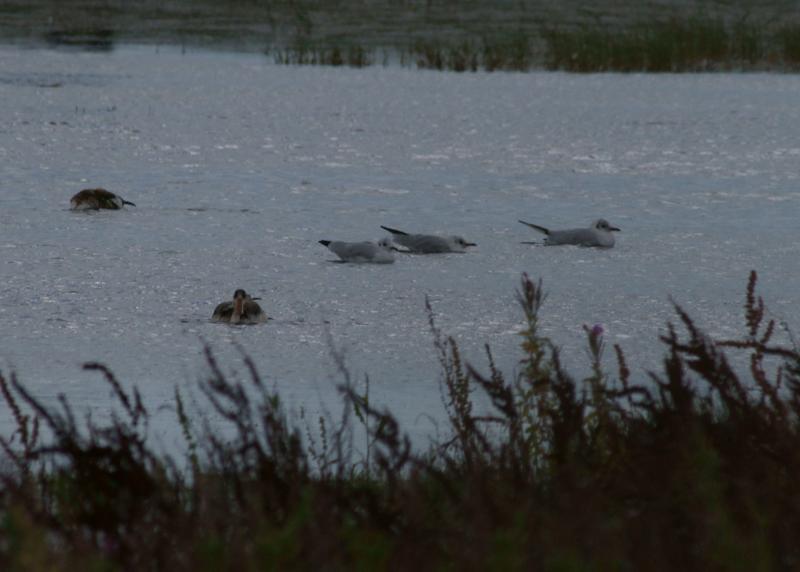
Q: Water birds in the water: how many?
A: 5